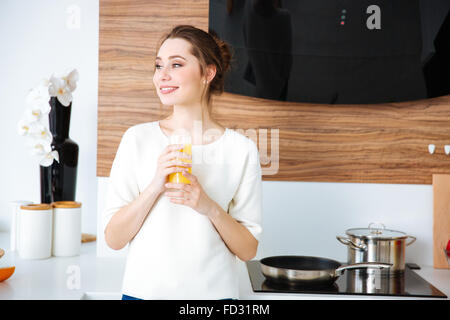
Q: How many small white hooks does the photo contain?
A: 2